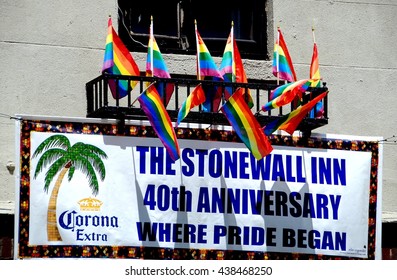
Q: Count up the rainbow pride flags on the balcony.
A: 11